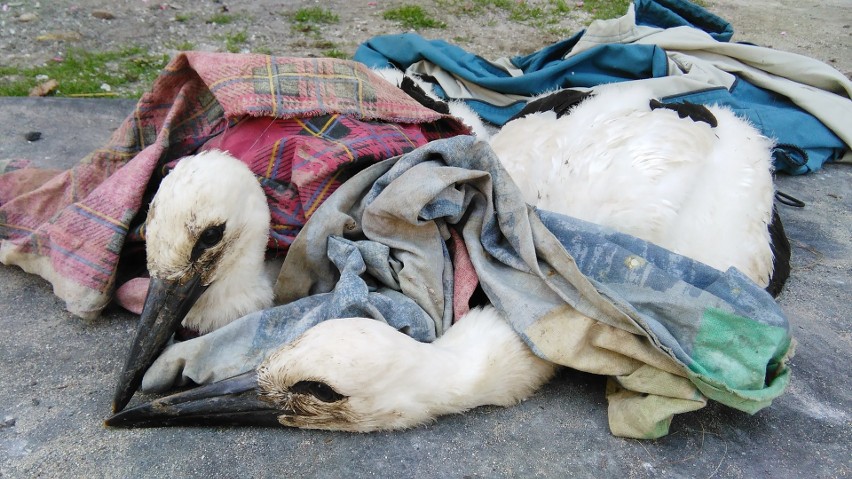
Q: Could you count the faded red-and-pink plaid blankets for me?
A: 1